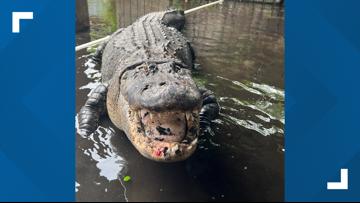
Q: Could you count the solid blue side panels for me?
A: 2